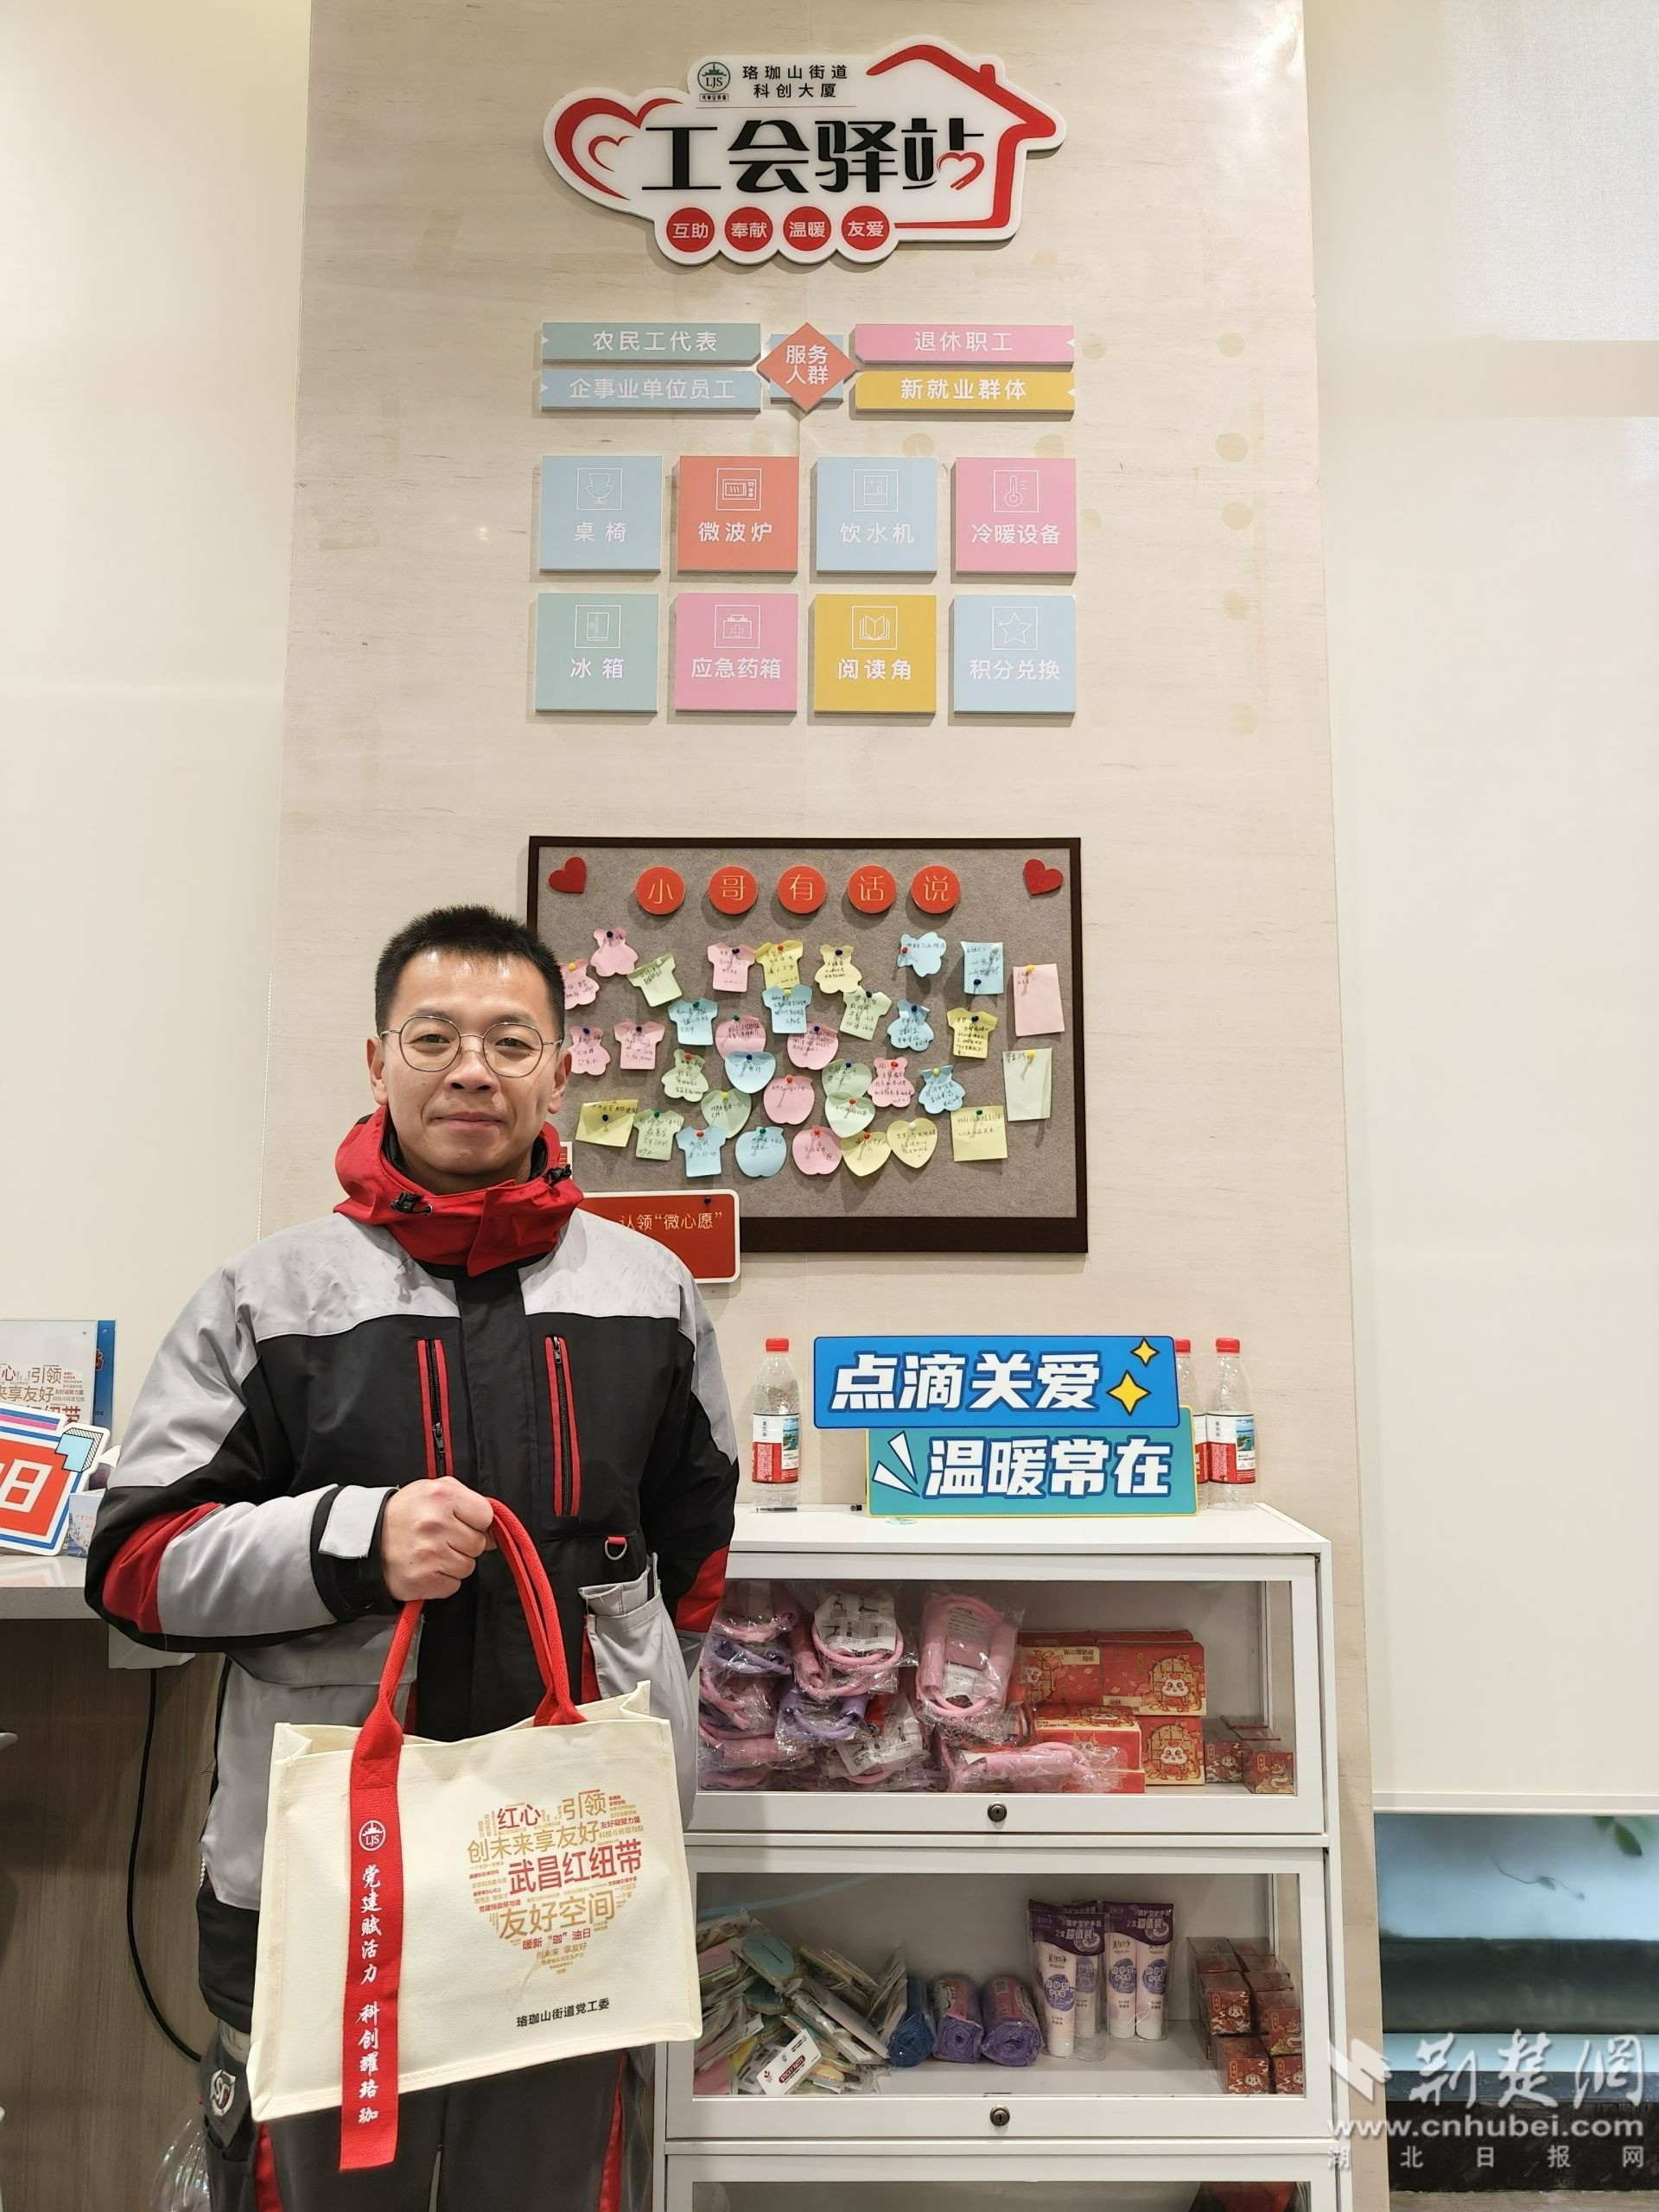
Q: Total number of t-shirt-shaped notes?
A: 10